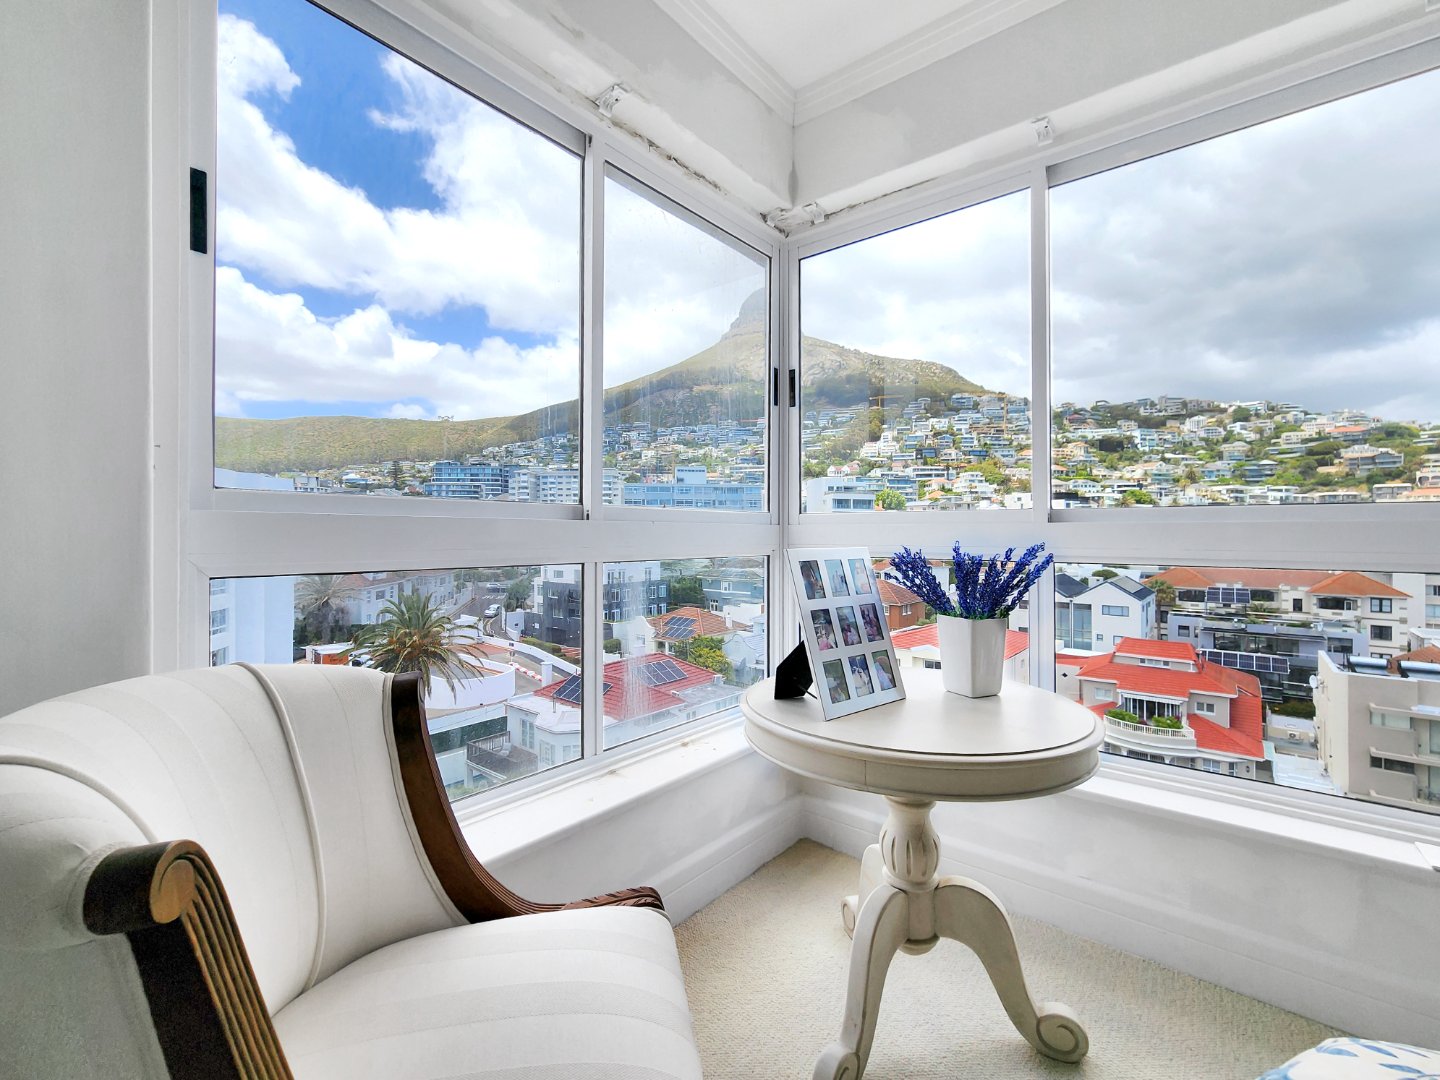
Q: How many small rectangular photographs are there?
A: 9